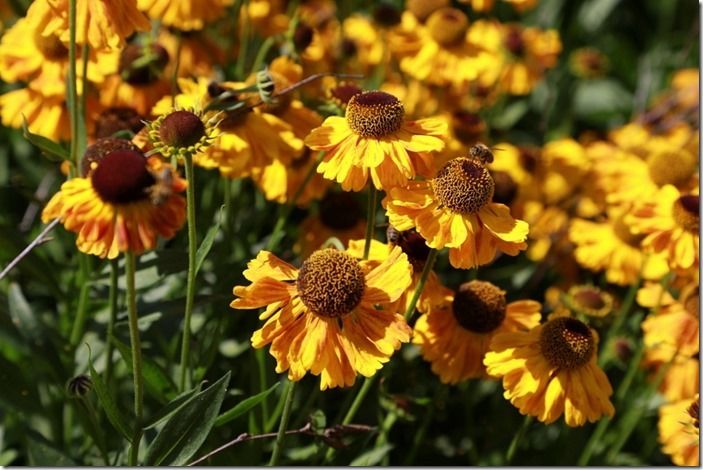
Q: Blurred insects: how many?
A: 1